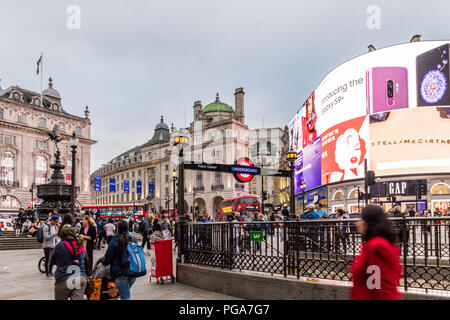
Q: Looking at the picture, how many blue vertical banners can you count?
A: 5